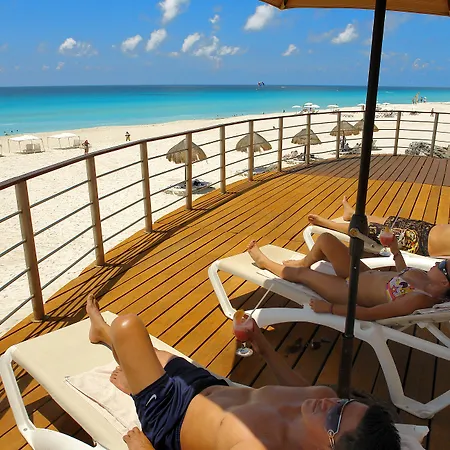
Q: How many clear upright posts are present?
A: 11